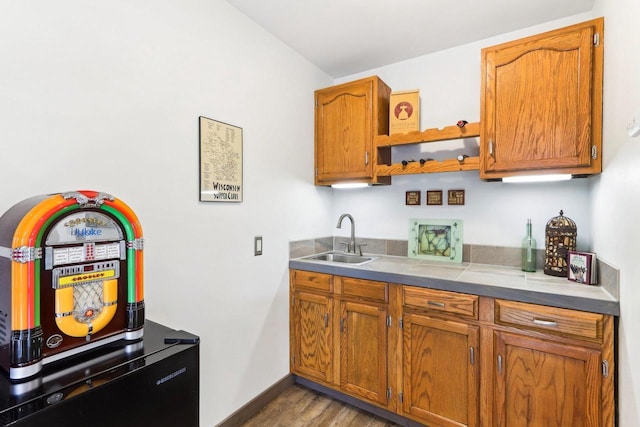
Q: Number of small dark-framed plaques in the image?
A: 3